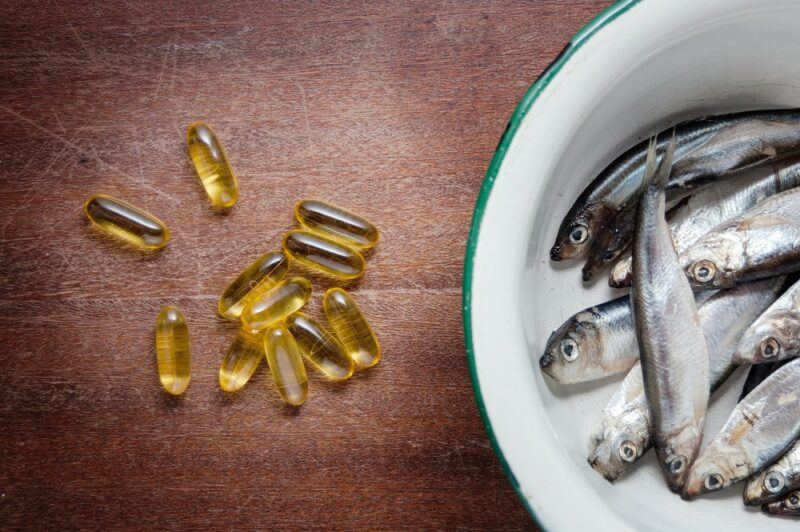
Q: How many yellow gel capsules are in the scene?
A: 11